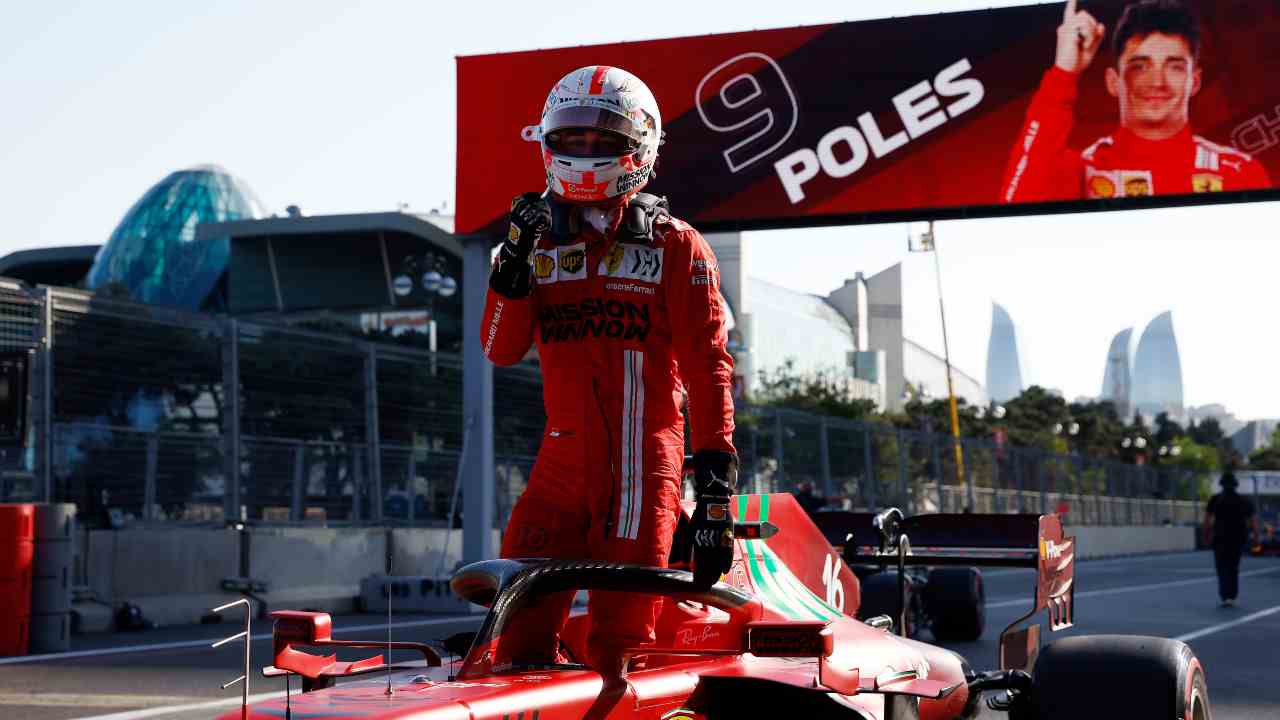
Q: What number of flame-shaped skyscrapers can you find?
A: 3